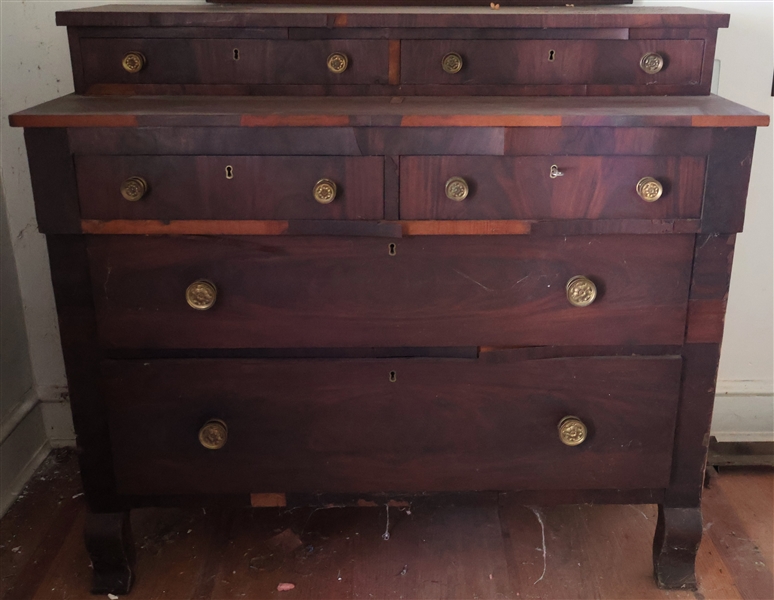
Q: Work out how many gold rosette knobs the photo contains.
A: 12